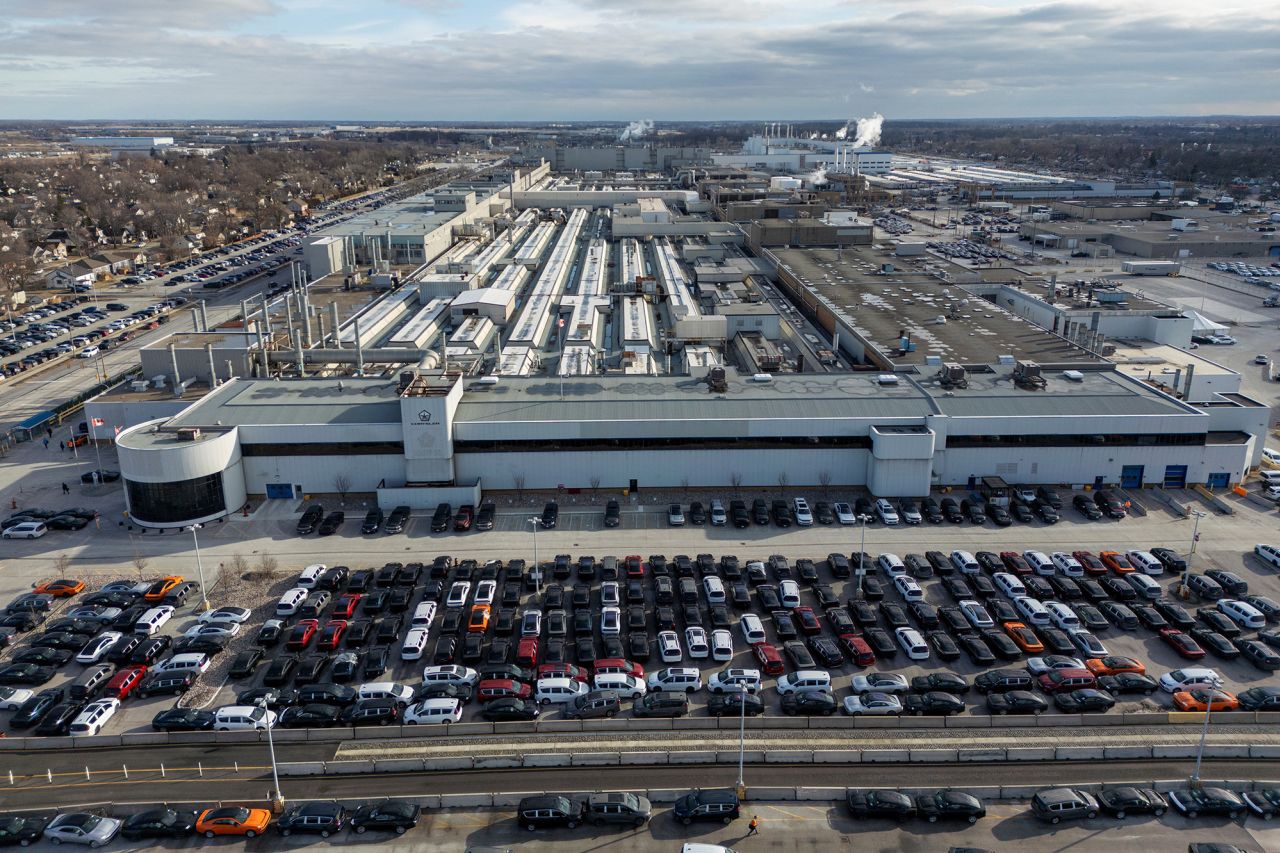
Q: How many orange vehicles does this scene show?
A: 8